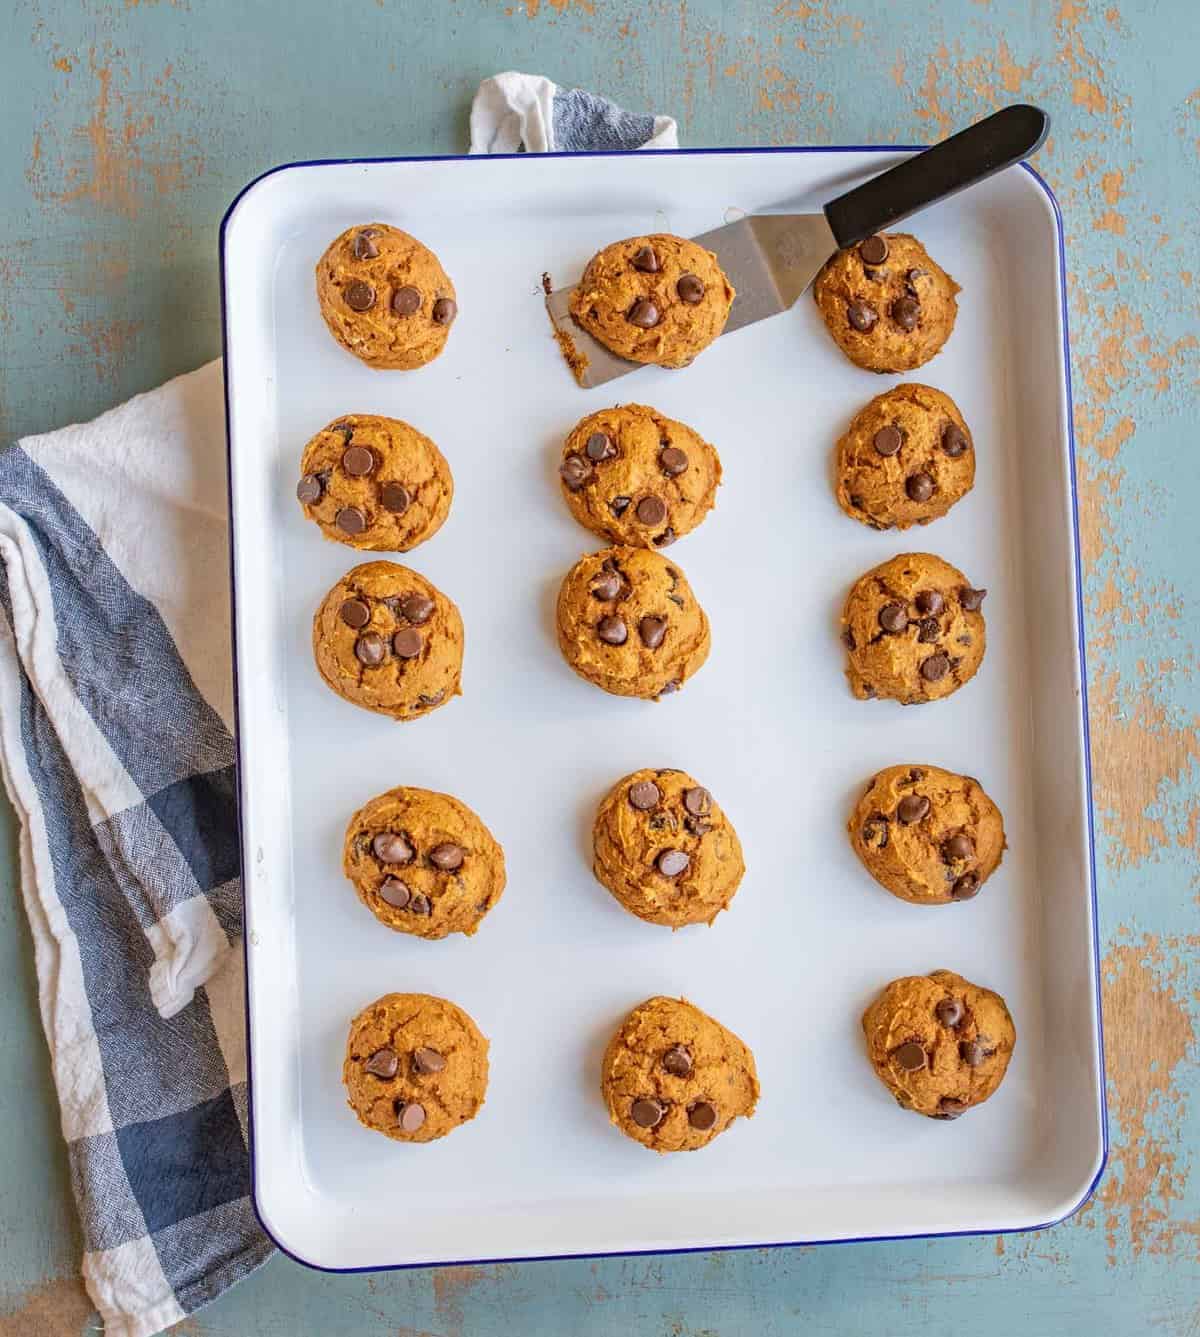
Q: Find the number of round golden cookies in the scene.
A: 15